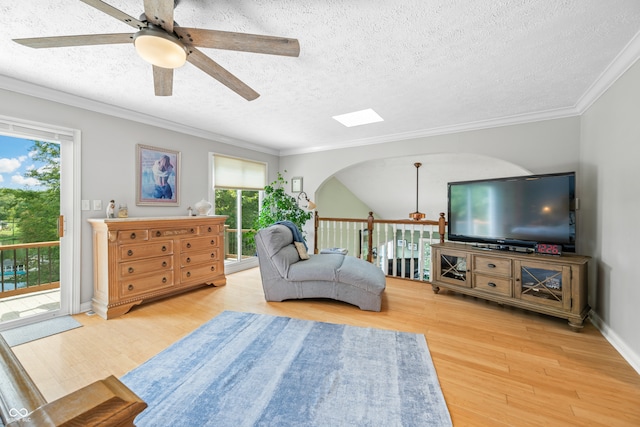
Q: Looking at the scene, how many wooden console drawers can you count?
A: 2